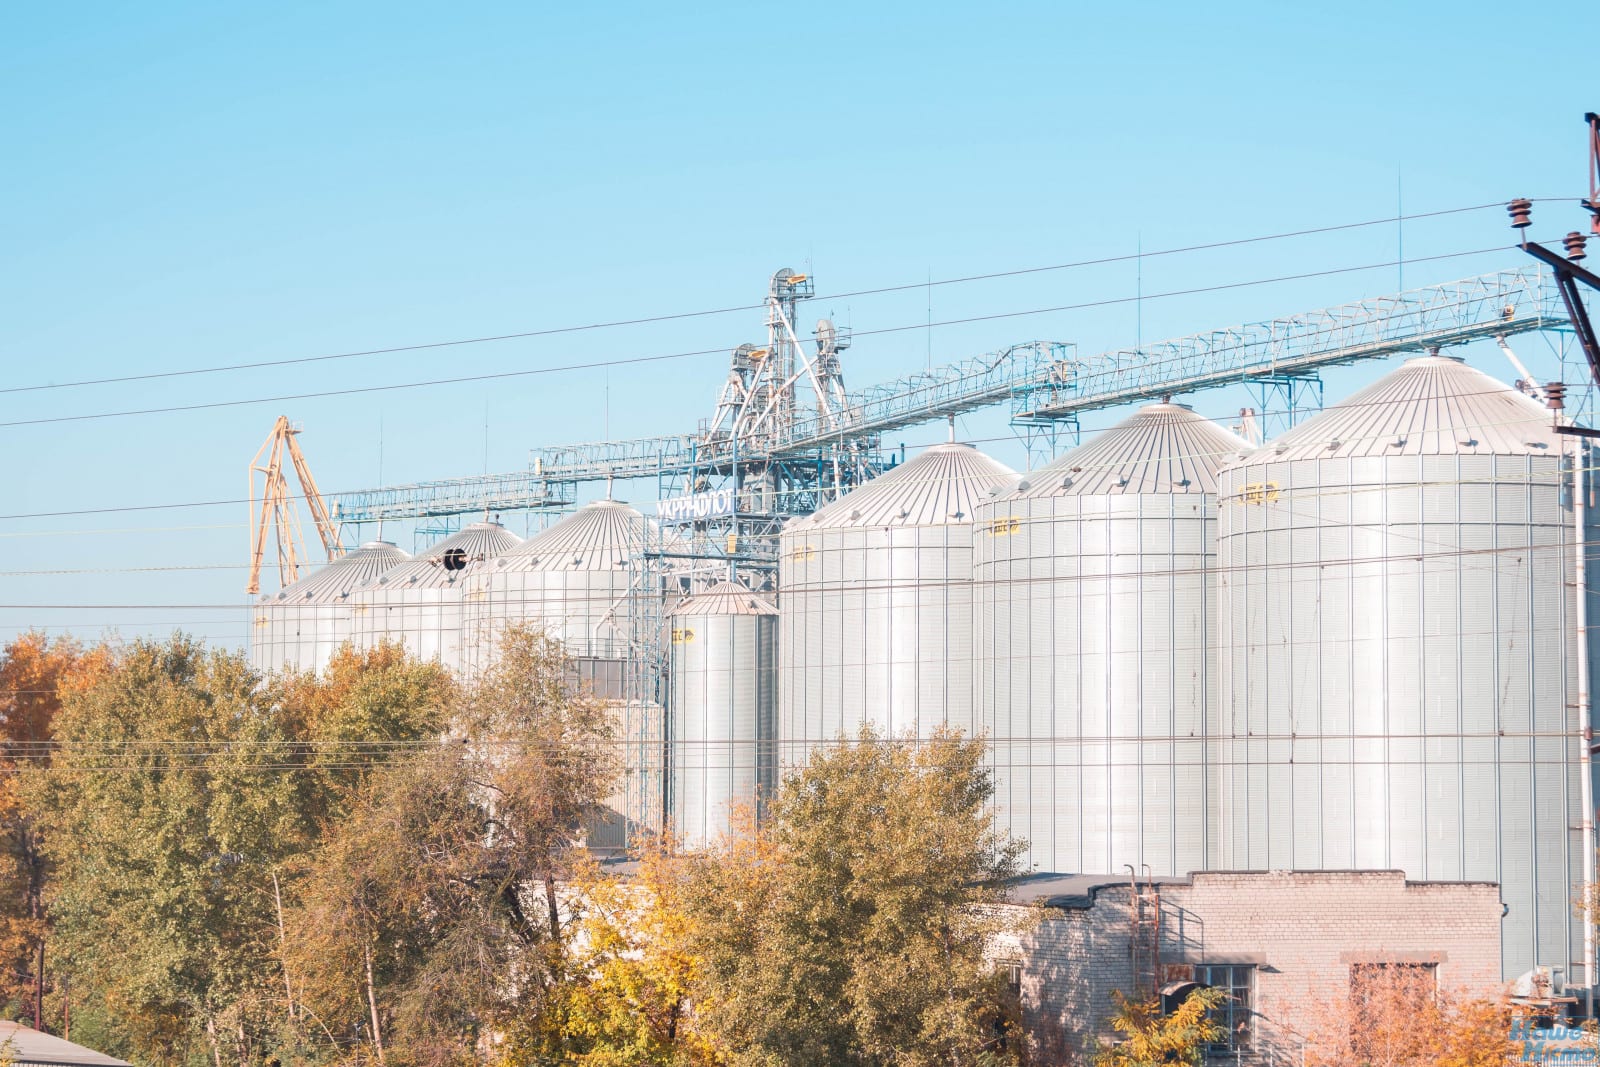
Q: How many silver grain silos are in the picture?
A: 7